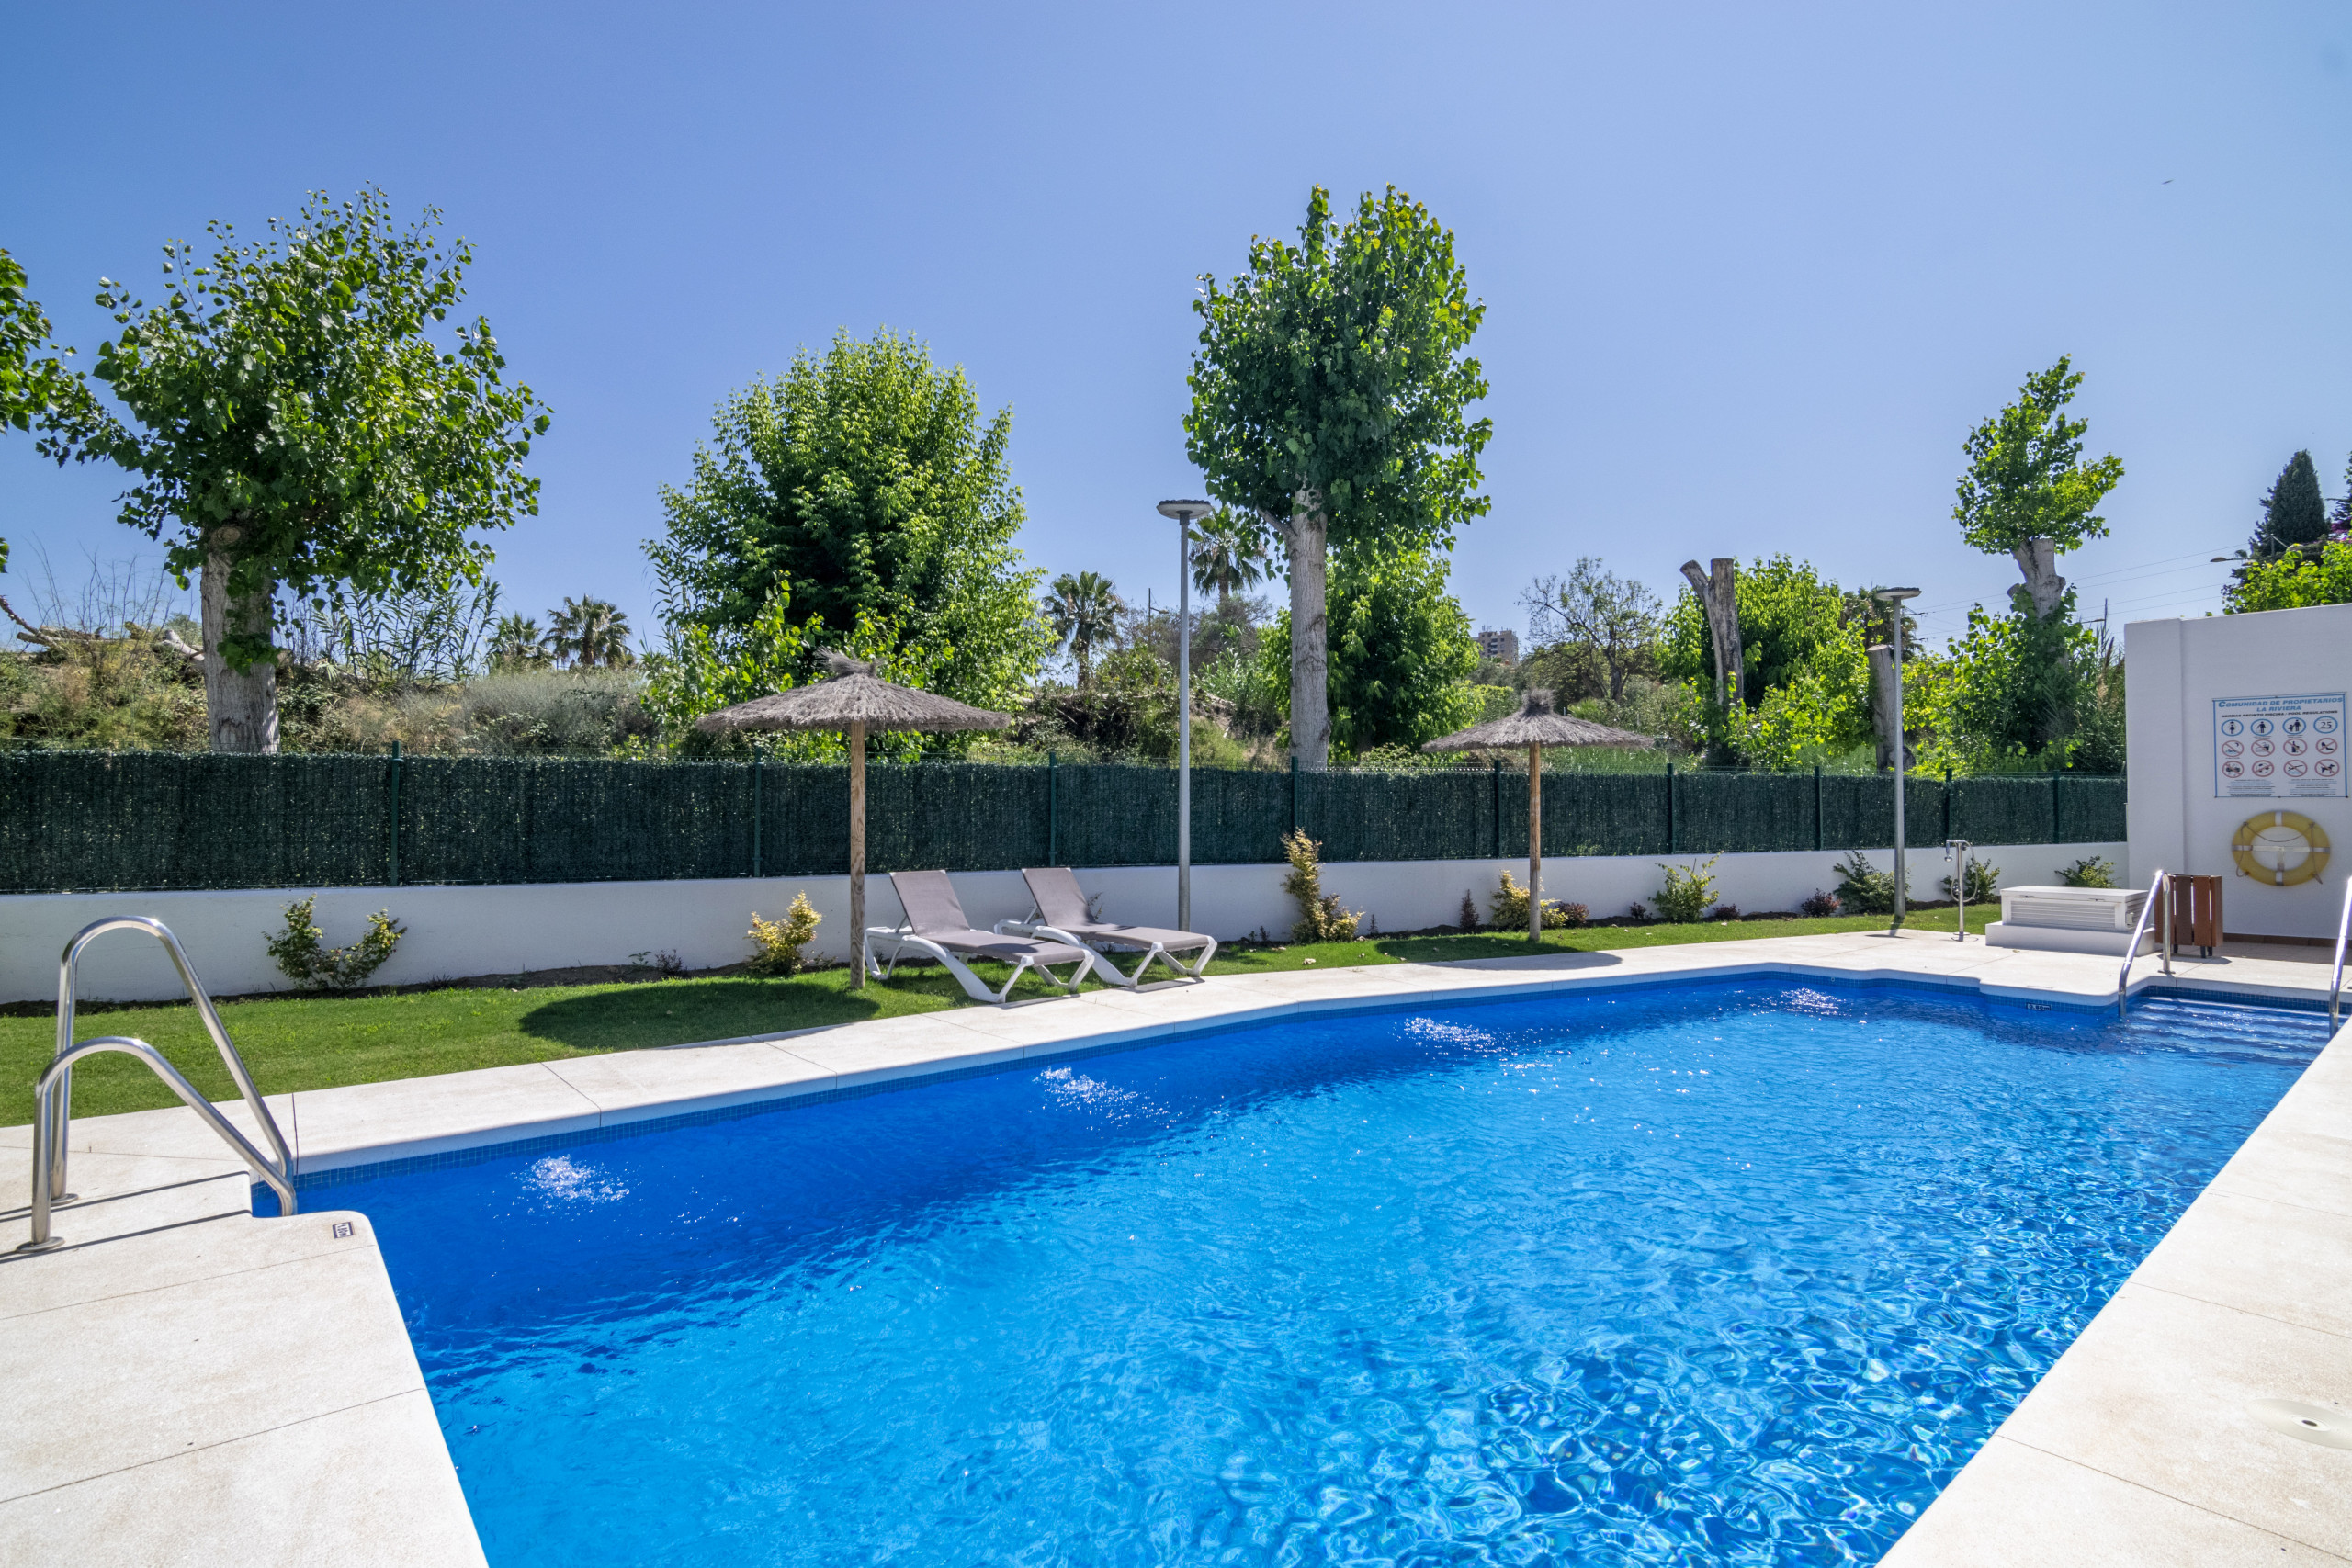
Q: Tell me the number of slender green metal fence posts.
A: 9